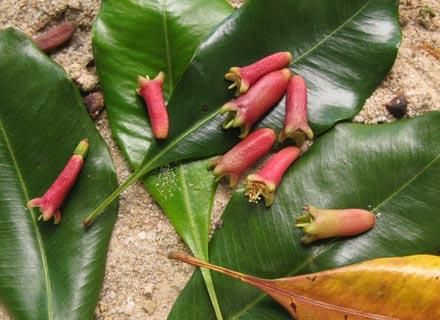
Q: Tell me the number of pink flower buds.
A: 8